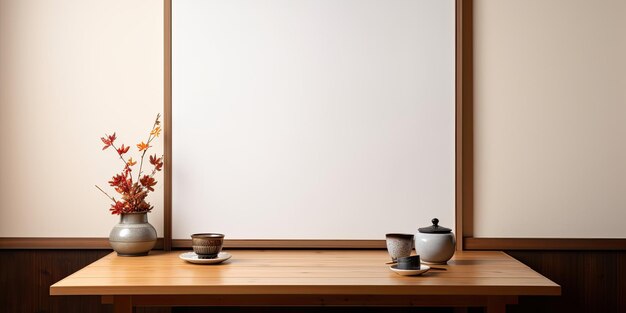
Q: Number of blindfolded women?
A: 0